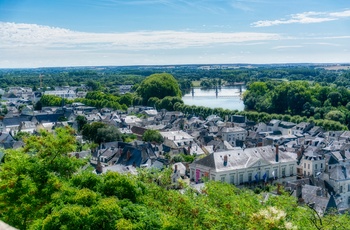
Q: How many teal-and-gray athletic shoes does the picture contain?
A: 0